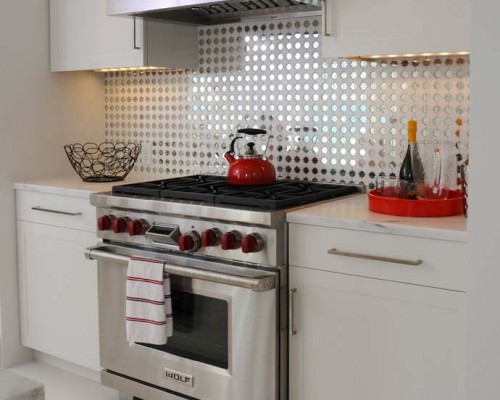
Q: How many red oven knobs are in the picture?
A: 7